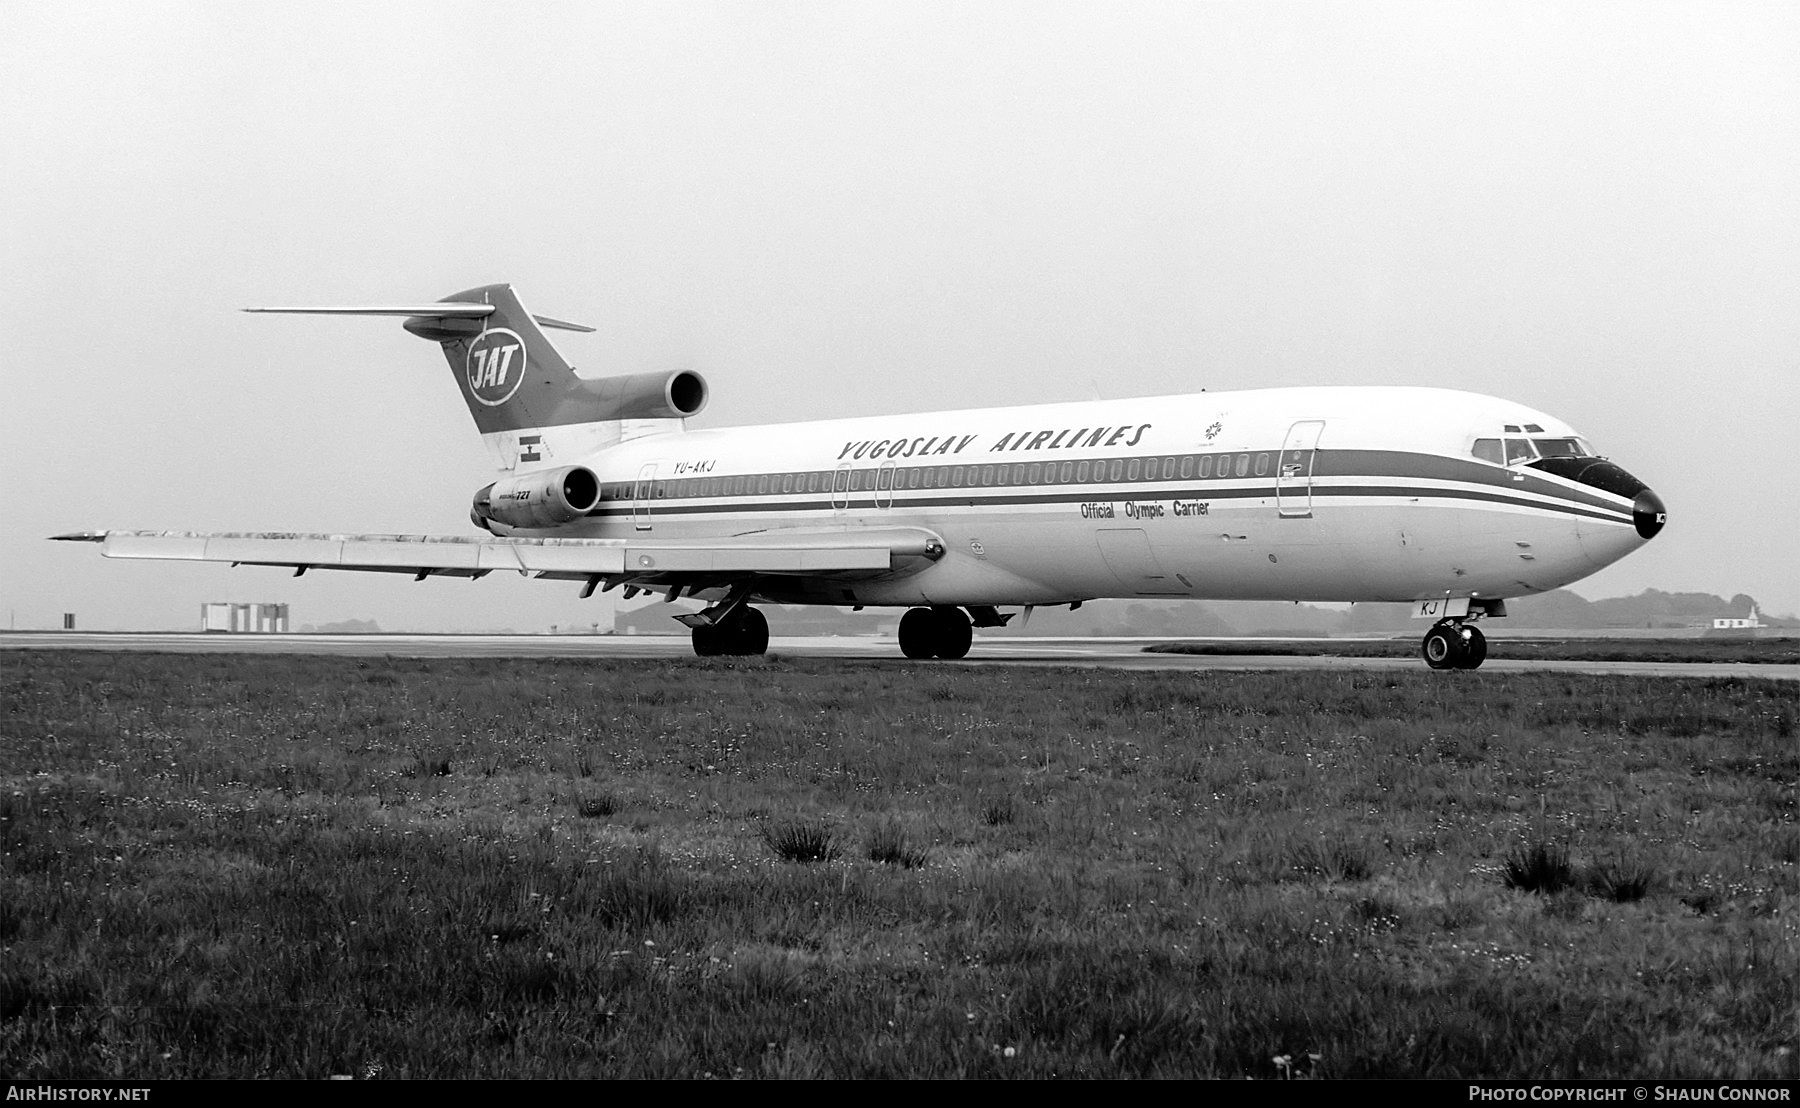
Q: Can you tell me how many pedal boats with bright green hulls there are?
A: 0